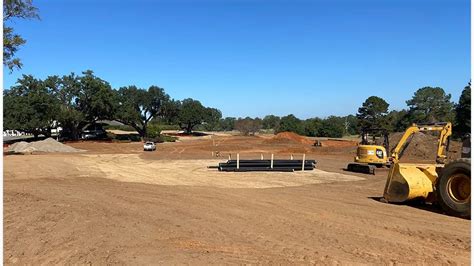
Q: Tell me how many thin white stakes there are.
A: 6